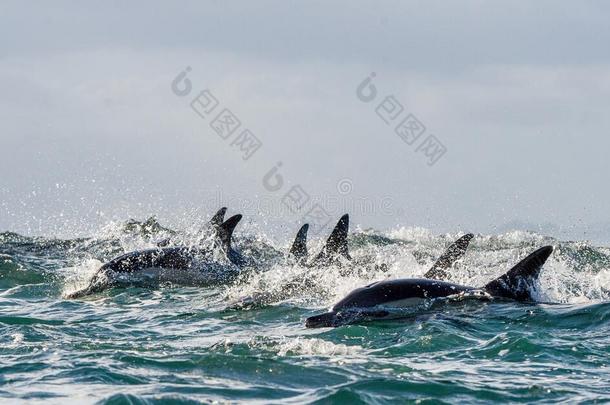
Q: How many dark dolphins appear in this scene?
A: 6